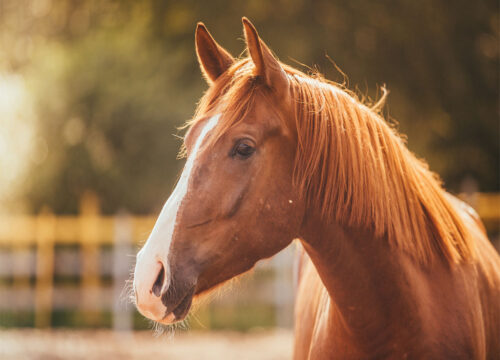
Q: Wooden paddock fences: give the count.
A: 1